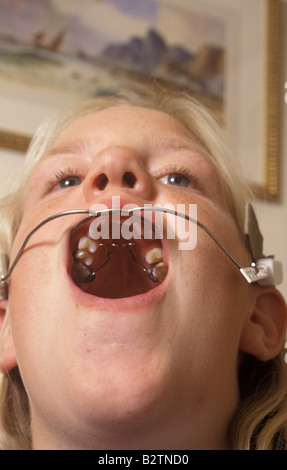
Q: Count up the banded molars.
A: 2